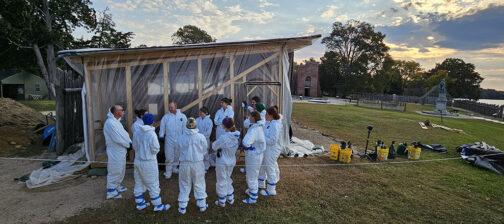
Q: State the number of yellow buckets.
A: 4